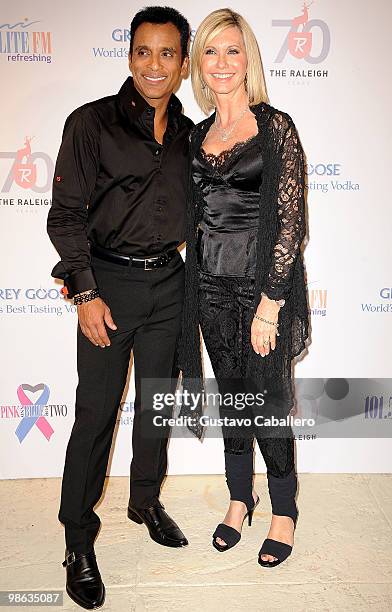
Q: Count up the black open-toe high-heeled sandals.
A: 2